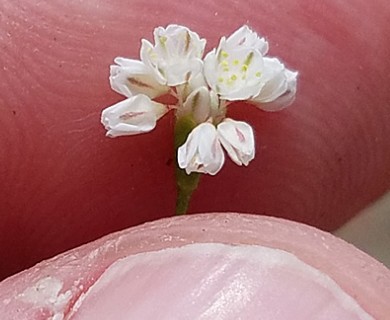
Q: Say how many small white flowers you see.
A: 8